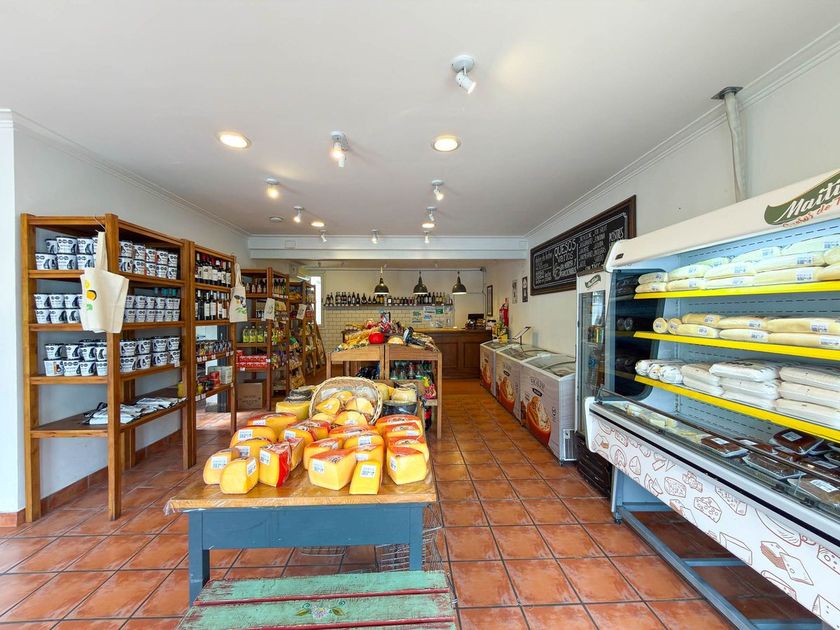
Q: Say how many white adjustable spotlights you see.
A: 9